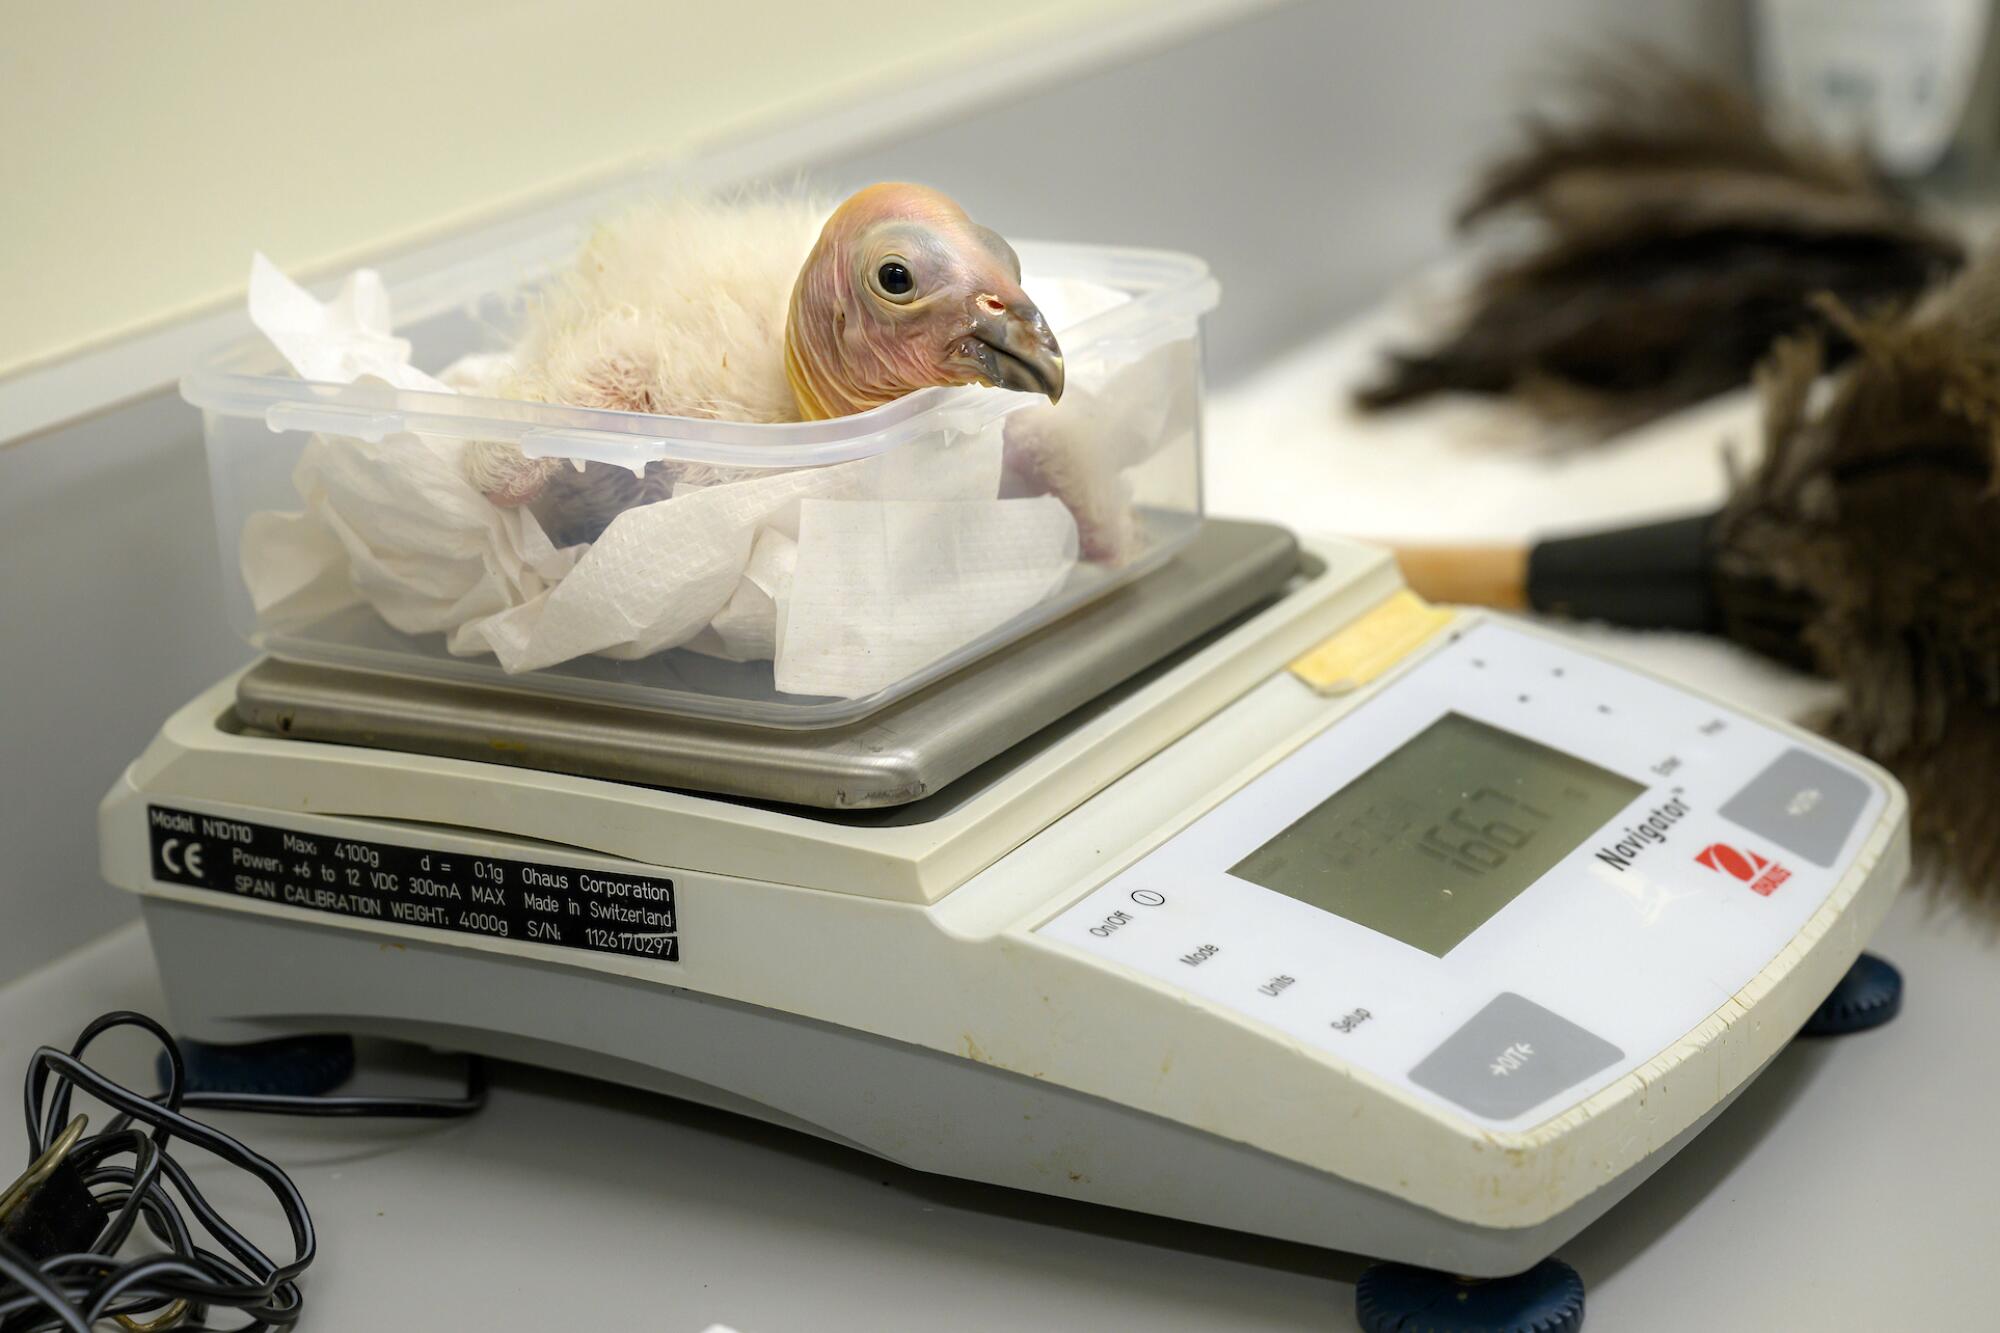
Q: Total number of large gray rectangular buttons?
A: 2